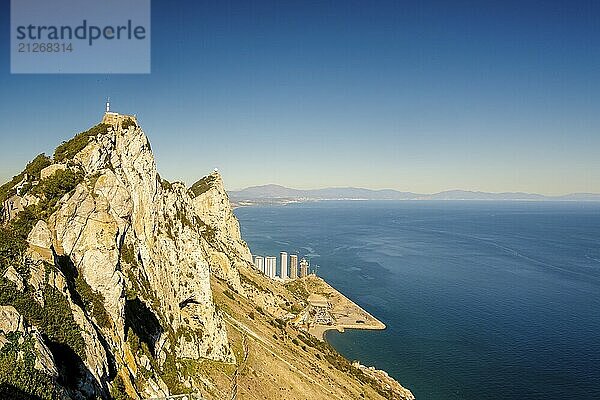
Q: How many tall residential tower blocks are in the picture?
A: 5